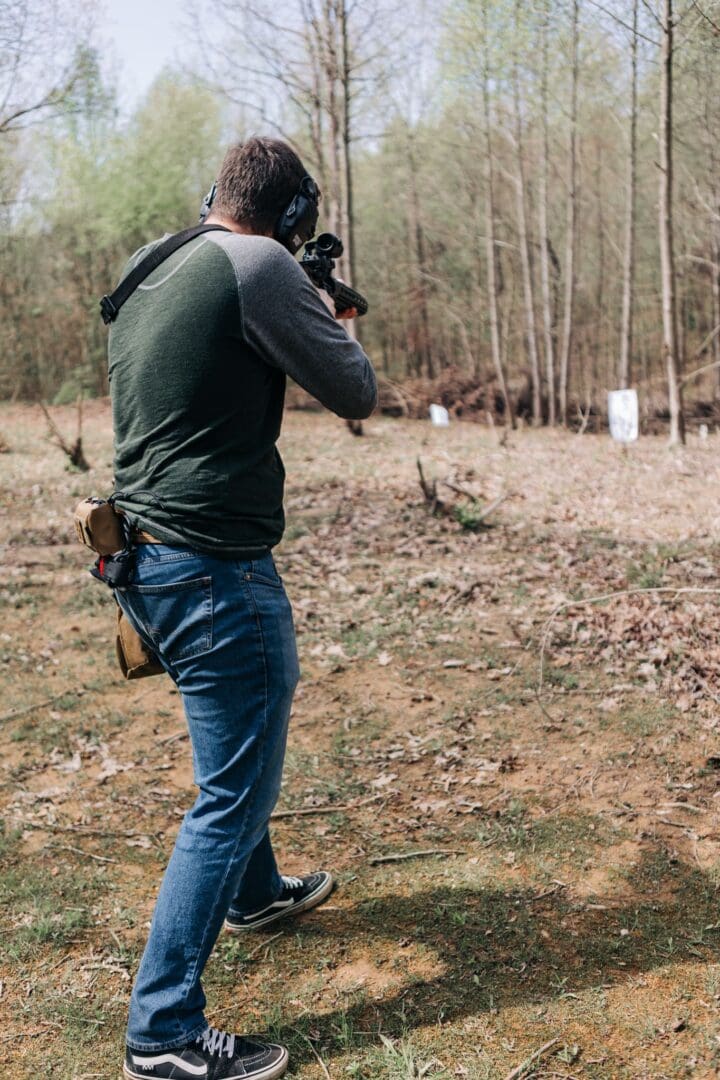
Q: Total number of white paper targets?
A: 2